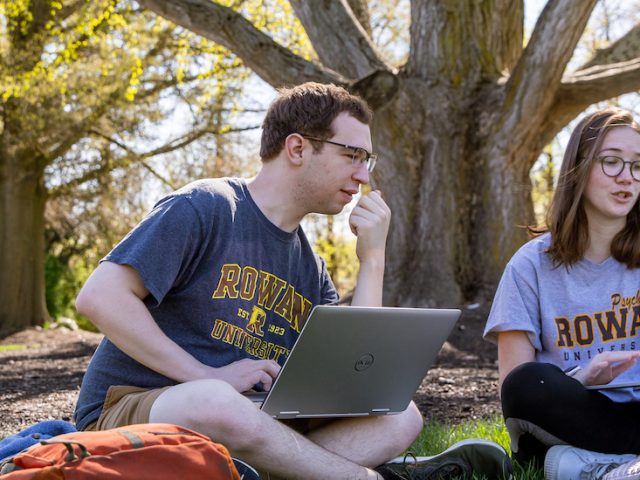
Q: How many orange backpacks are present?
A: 1